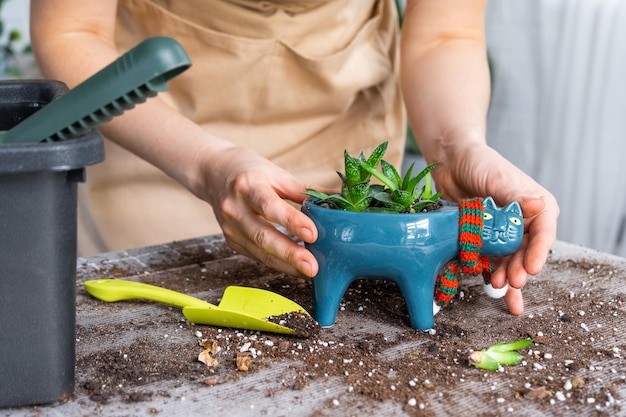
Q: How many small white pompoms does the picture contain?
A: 2